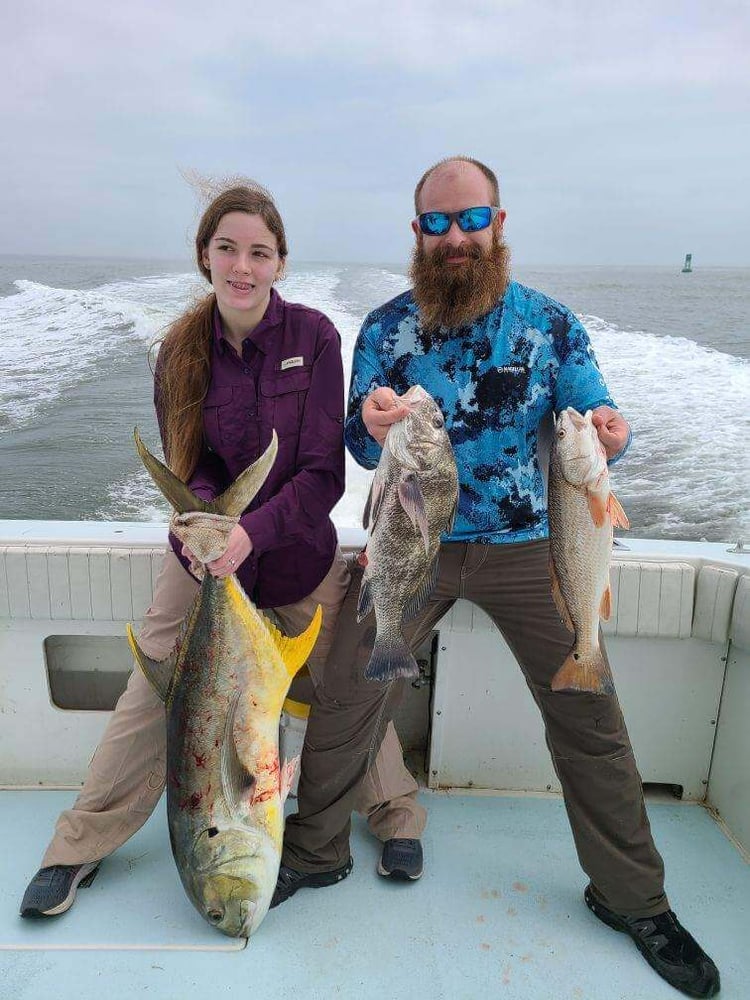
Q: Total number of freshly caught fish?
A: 3